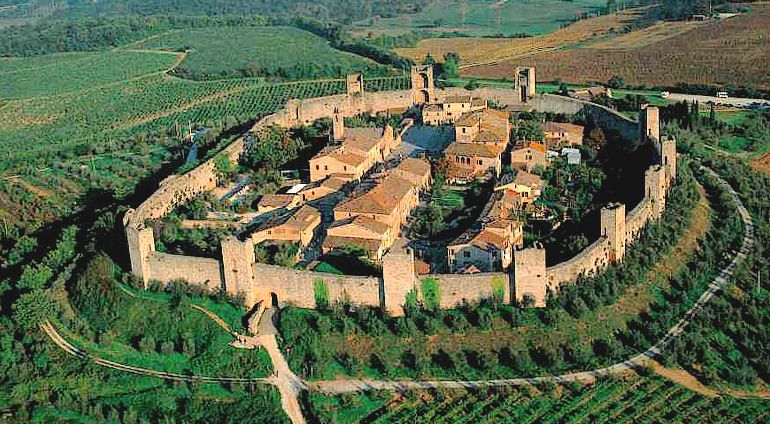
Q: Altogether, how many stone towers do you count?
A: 11